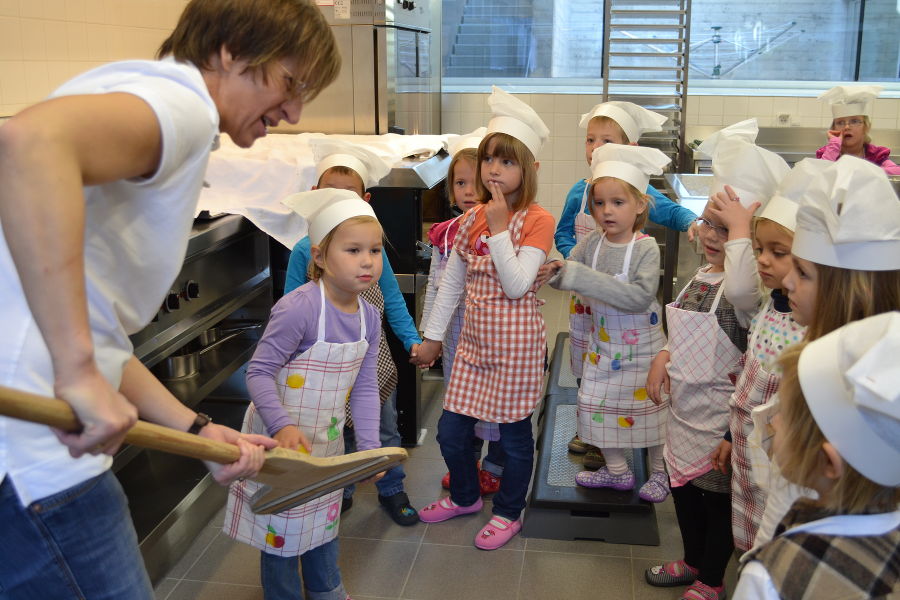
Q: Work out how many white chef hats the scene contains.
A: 11